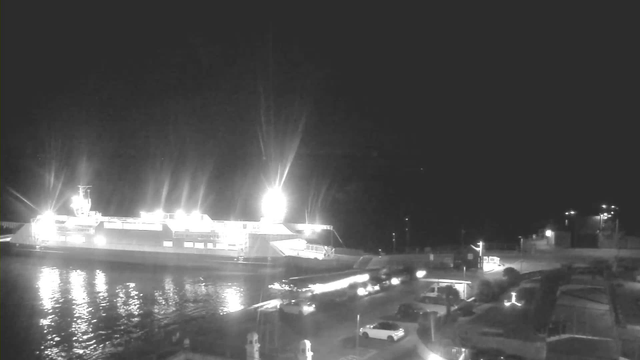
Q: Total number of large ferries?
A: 1